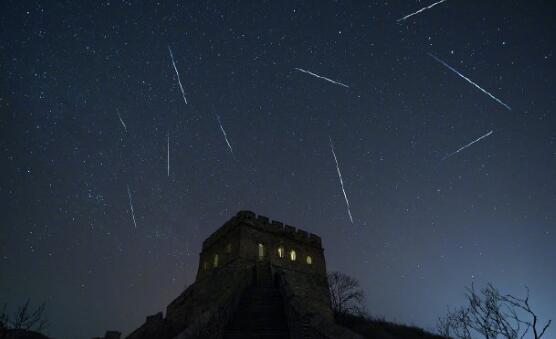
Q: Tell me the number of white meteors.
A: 10